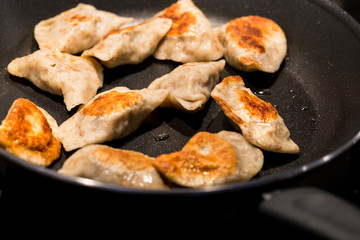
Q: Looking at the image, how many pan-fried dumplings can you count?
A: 11